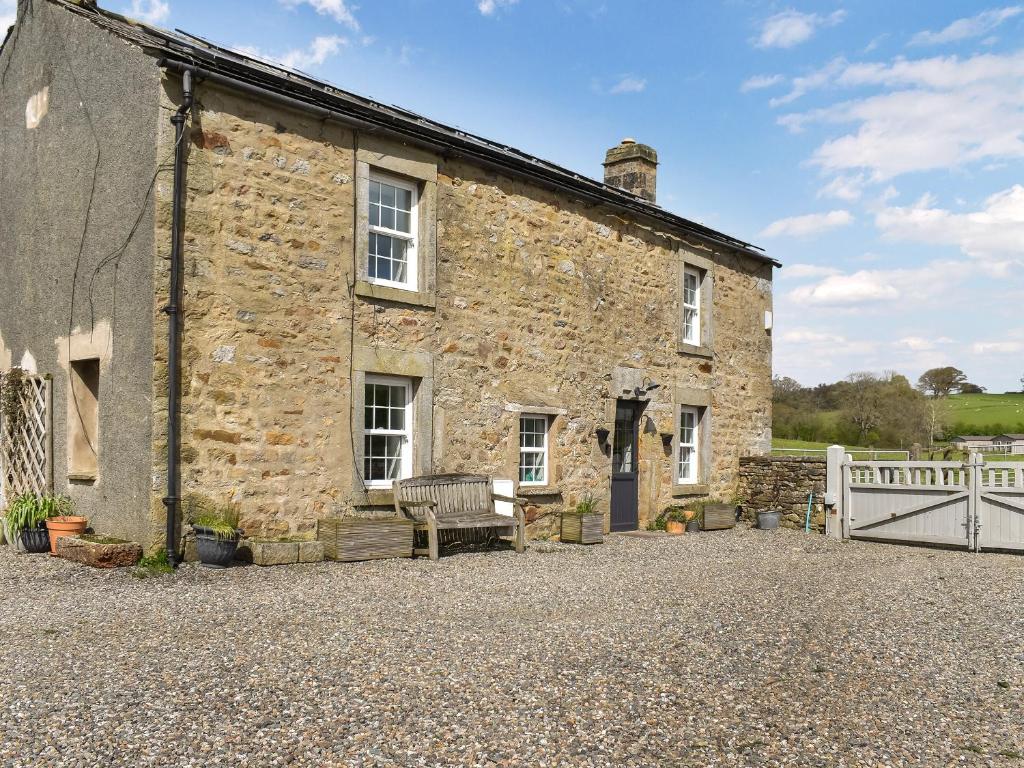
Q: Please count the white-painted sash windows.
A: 5